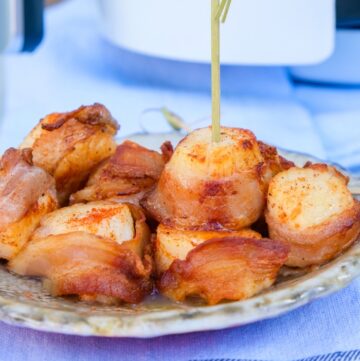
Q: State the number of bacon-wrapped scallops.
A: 8